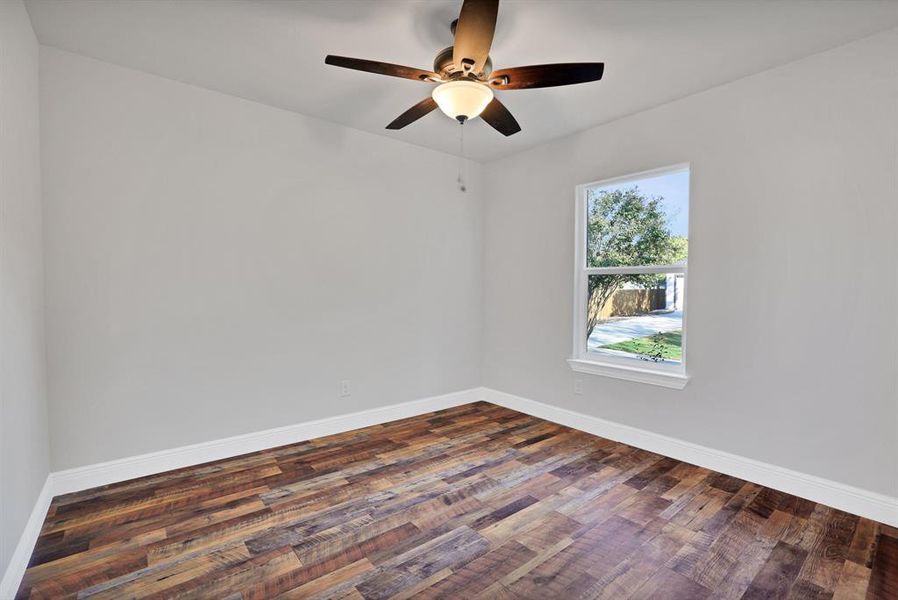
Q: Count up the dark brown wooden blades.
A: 5